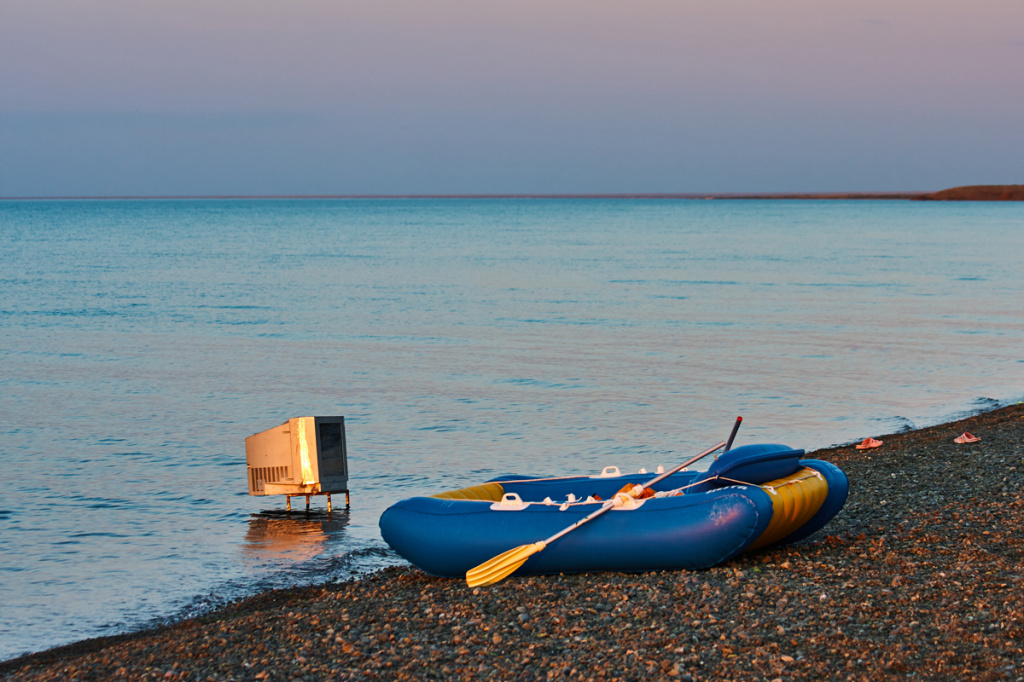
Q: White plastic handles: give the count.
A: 2